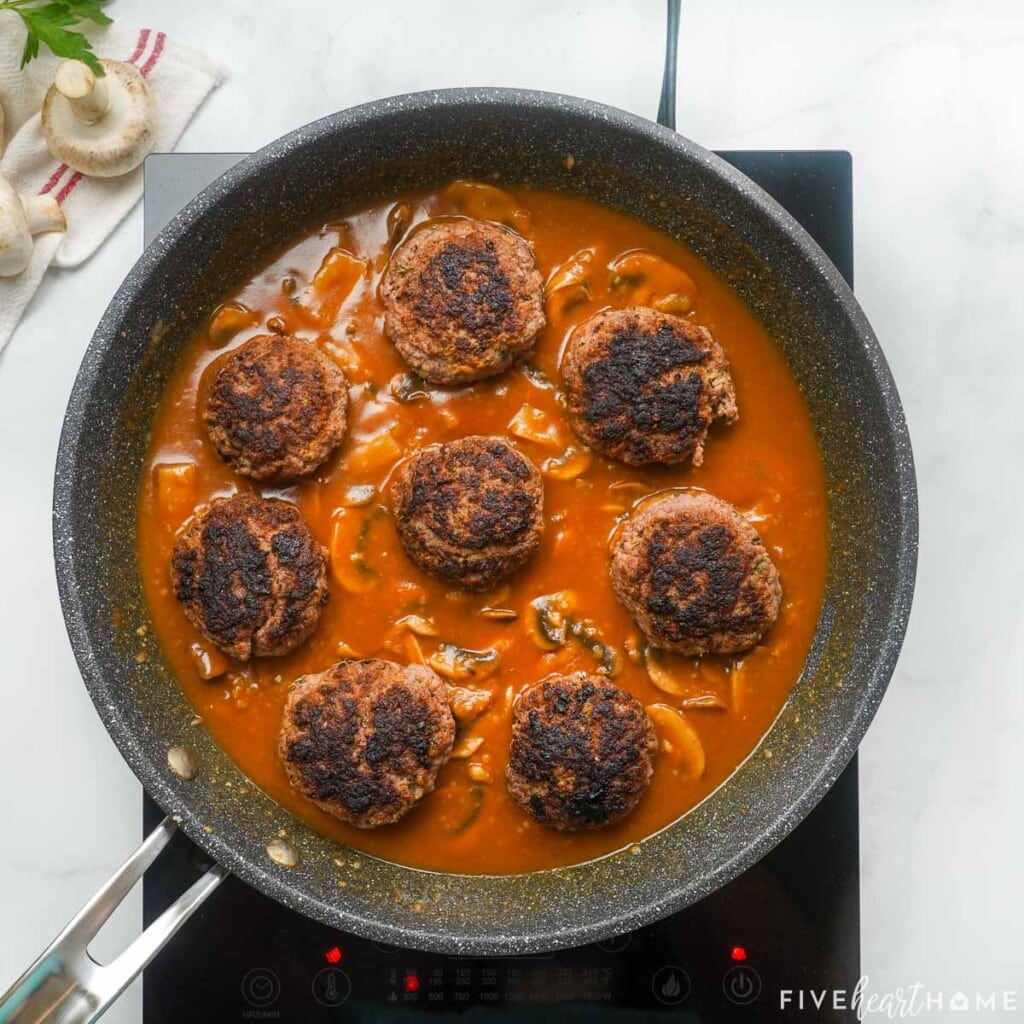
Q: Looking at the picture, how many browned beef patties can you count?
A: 8